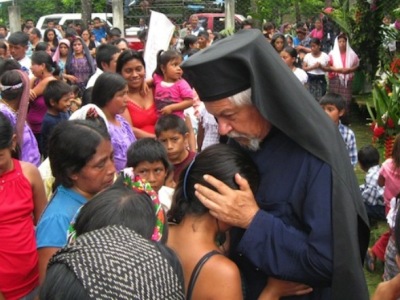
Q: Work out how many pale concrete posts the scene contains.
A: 3